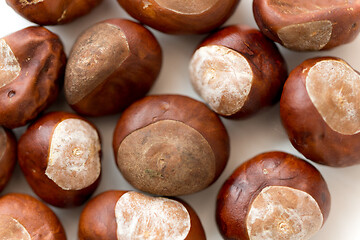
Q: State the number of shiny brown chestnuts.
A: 13